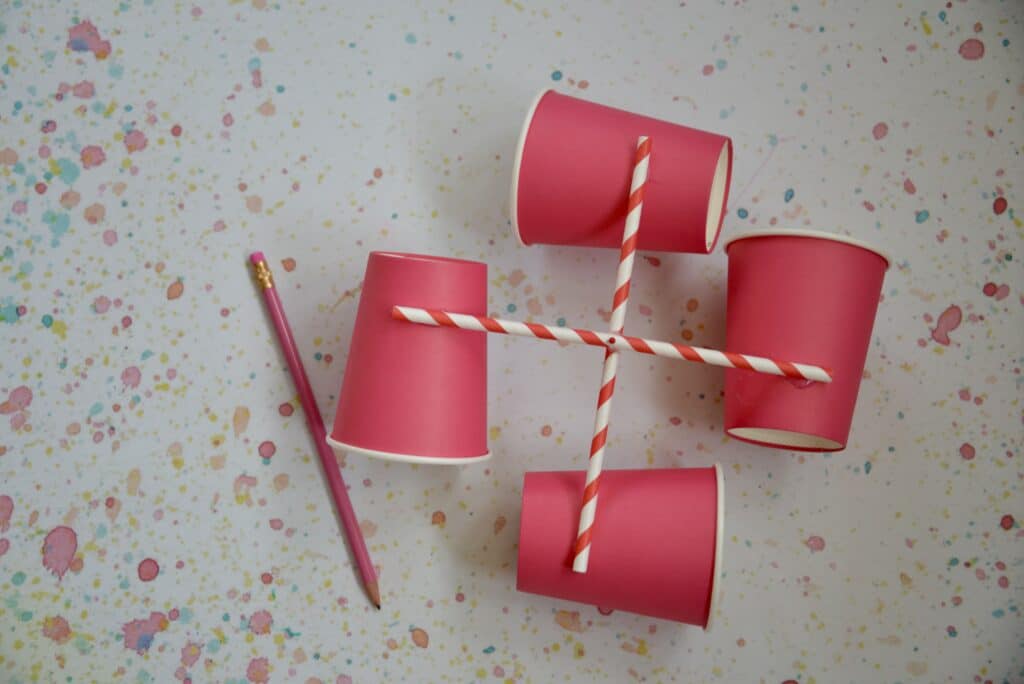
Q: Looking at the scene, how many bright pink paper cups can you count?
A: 4